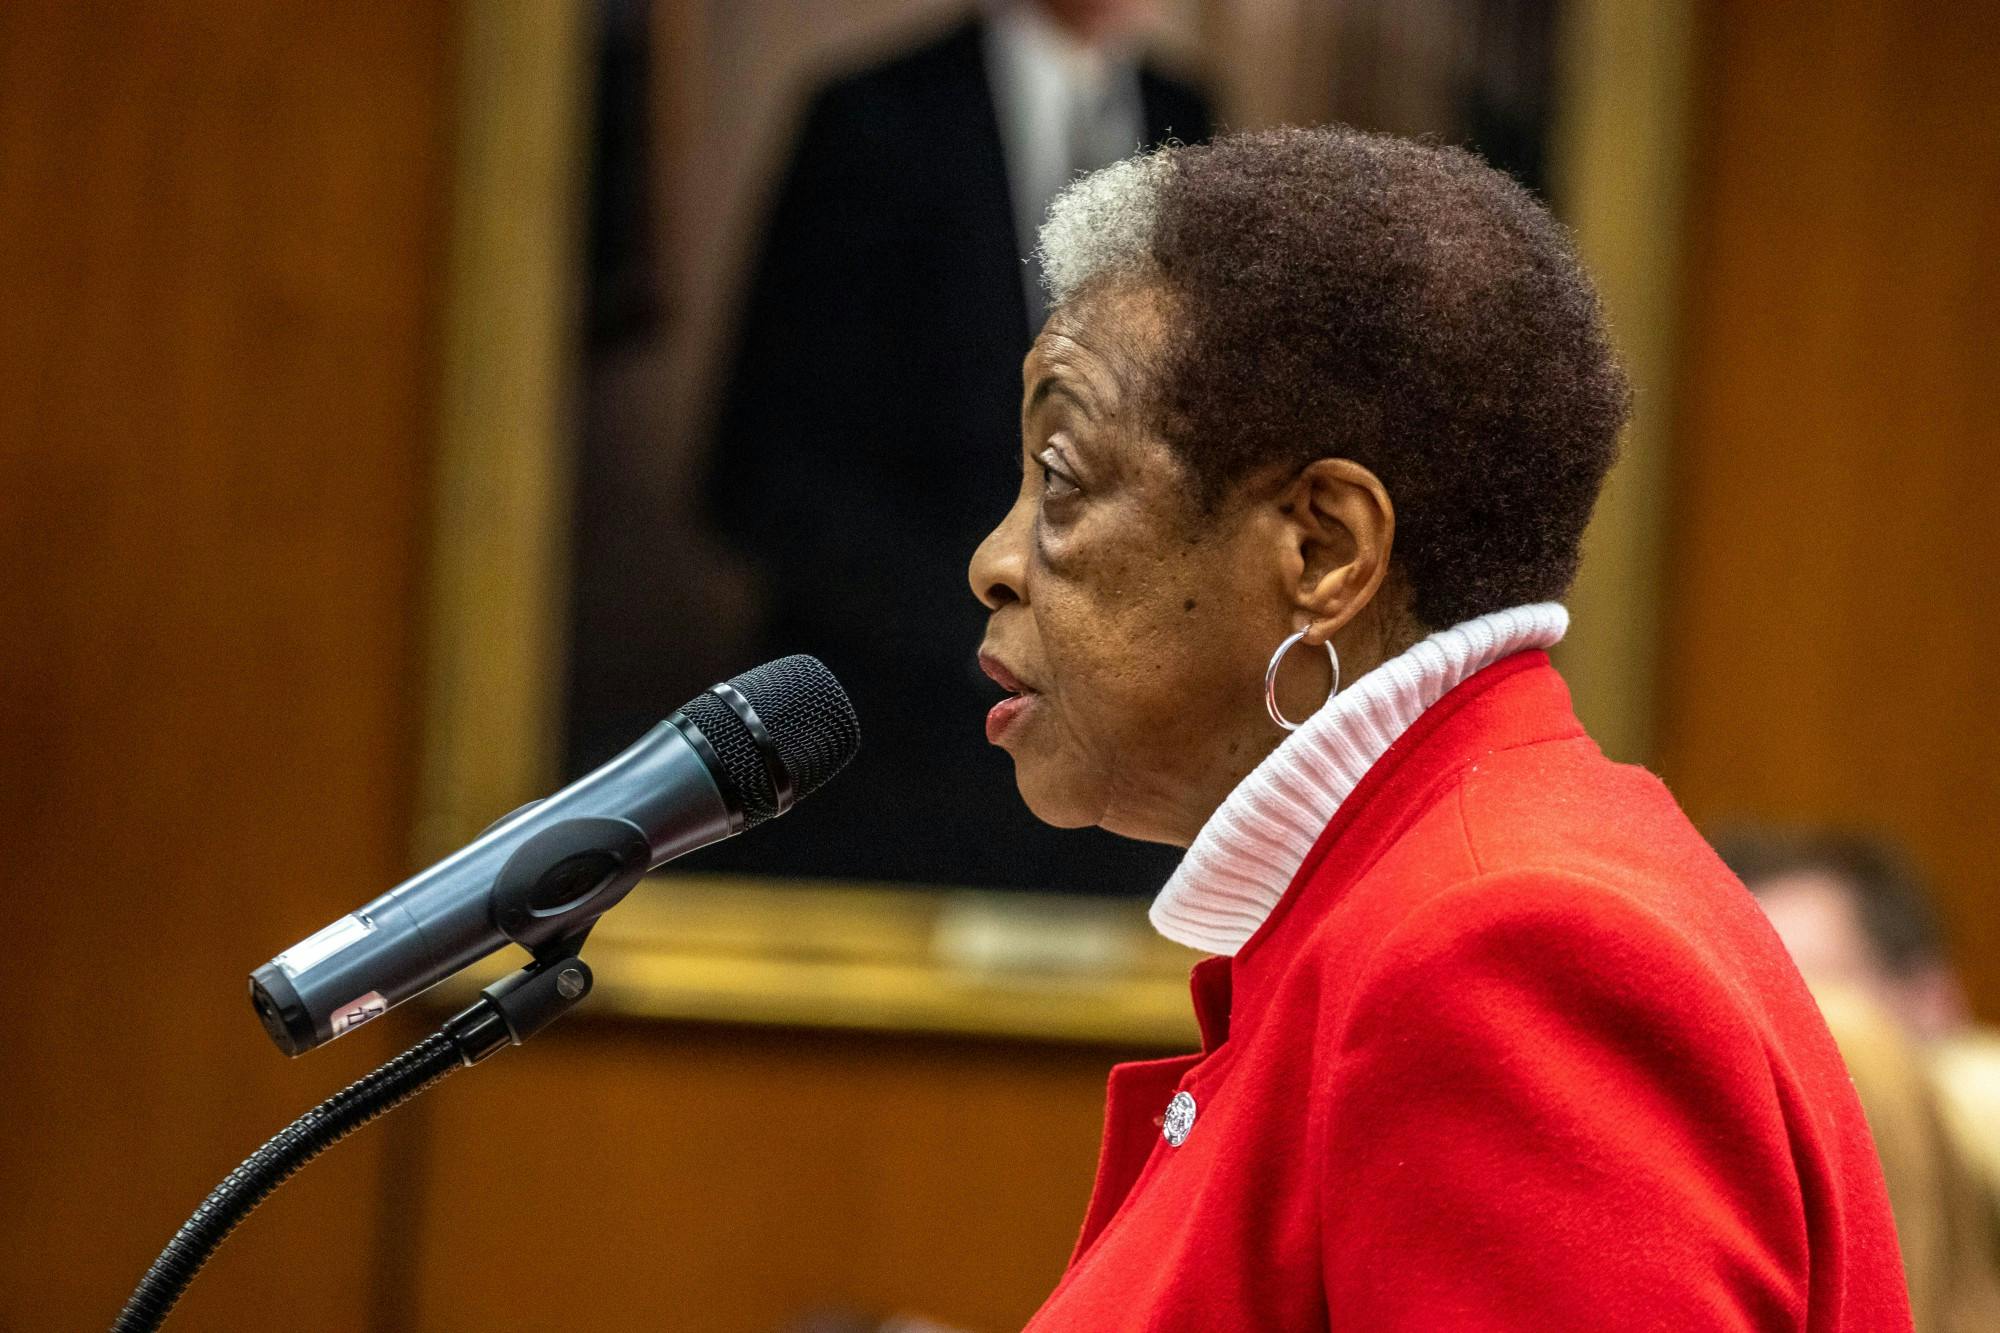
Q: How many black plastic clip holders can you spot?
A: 1